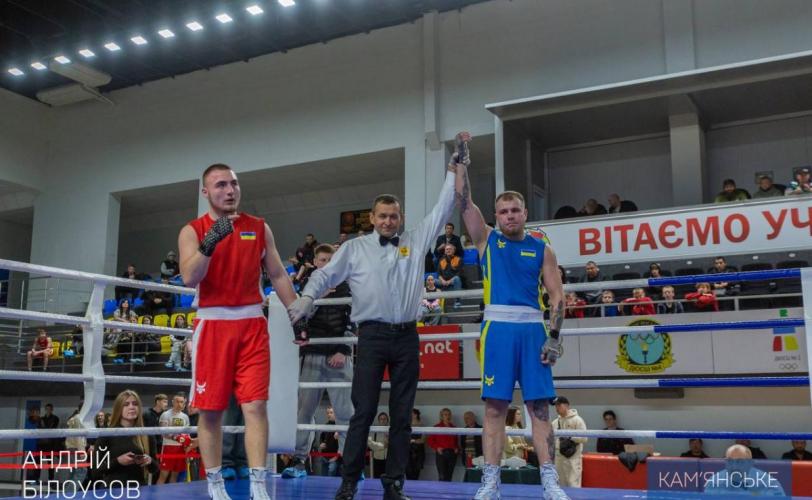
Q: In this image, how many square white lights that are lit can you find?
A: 11